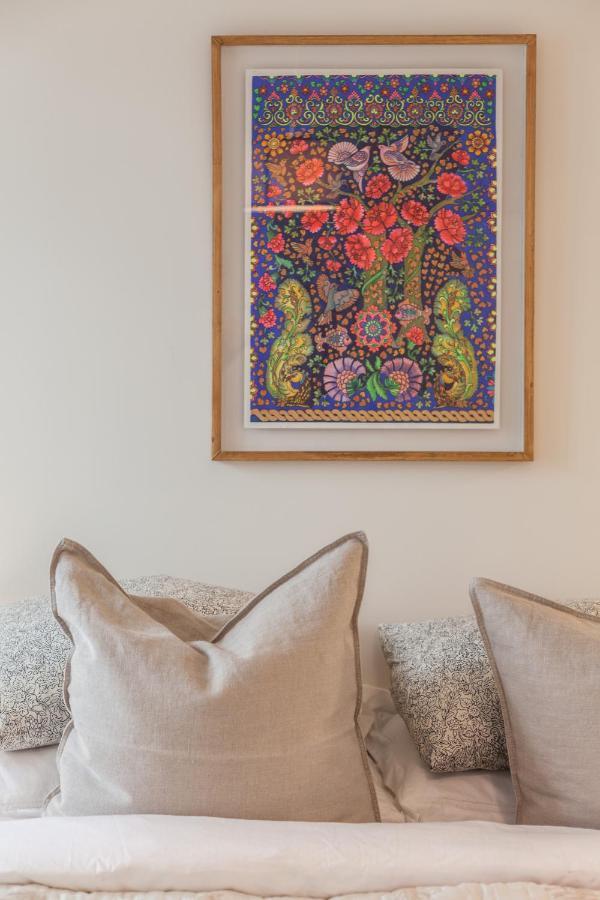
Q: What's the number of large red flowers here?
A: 10